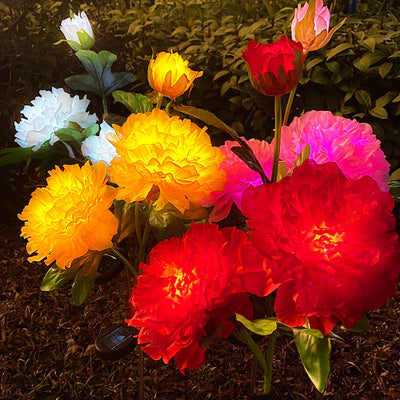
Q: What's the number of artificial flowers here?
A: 12